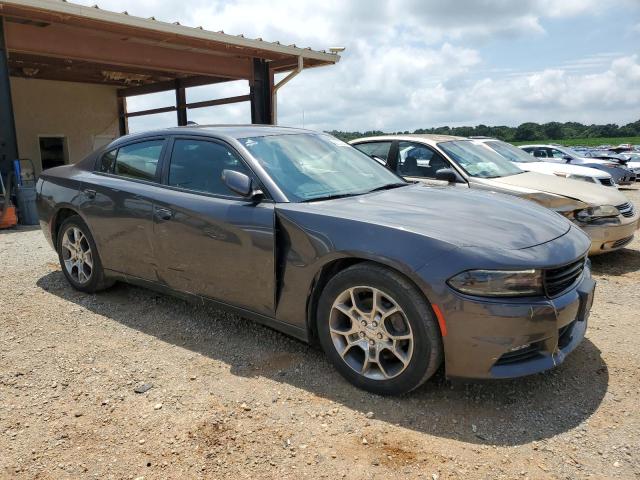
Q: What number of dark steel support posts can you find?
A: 4